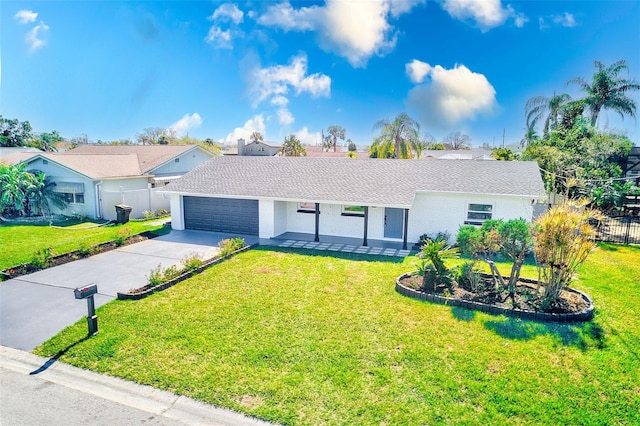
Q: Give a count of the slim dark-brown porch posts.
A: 3